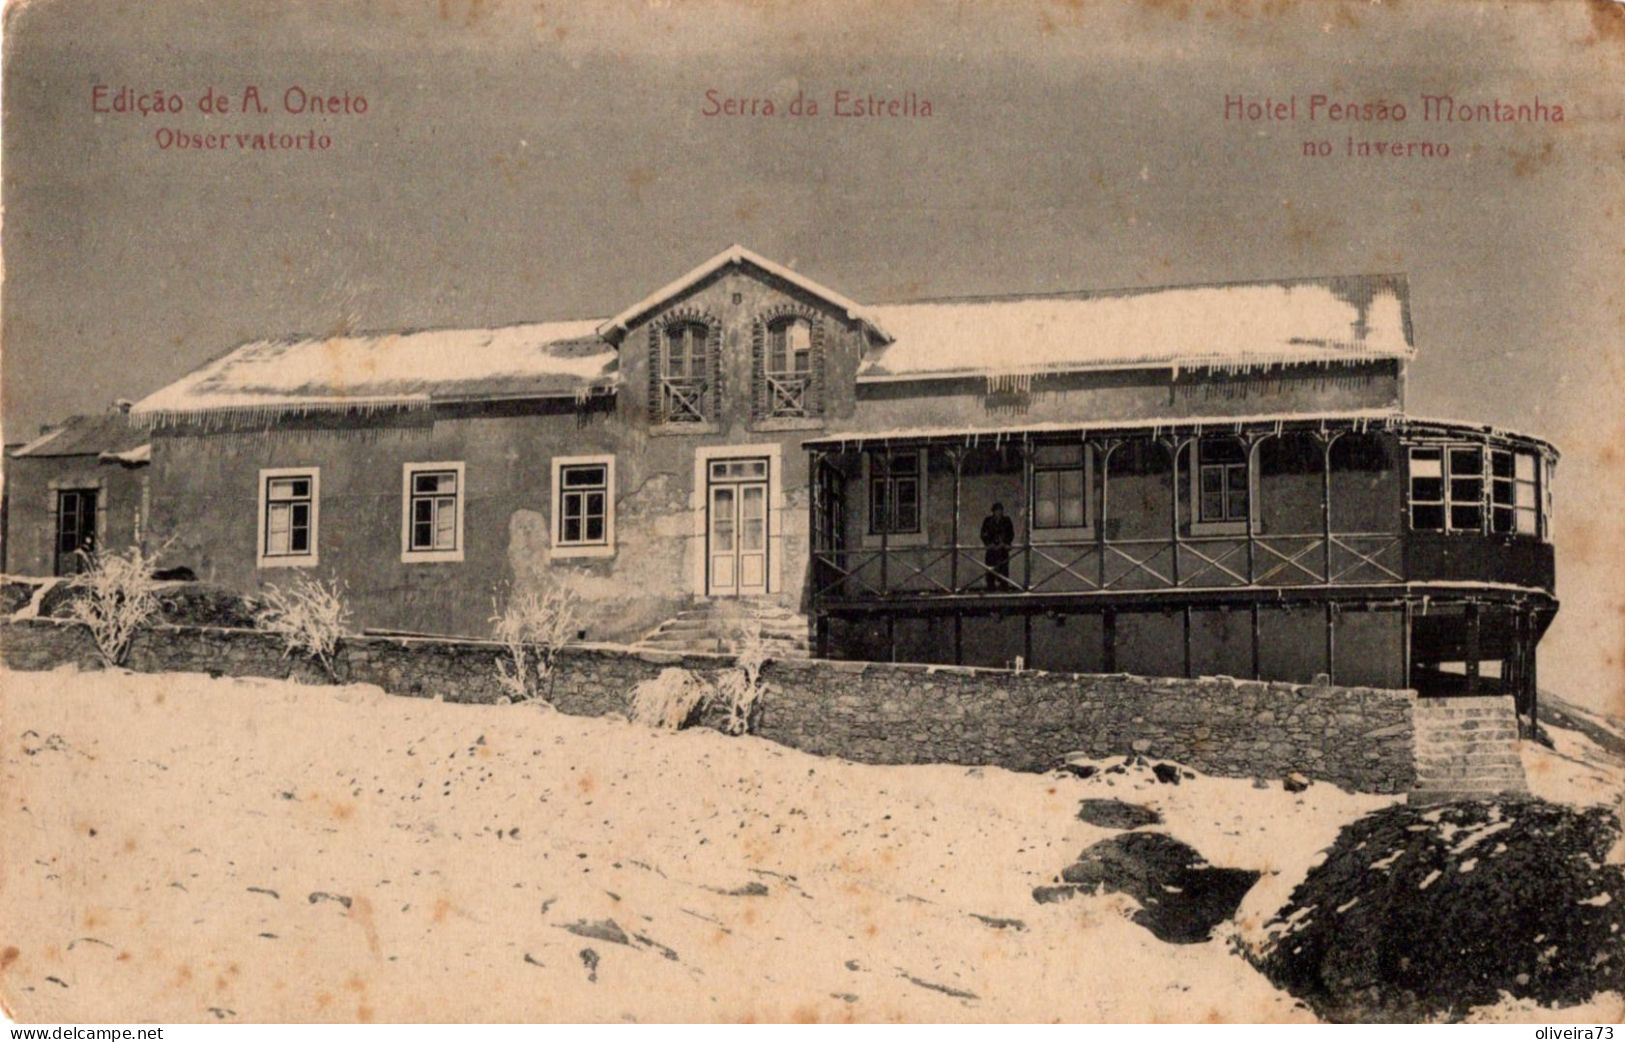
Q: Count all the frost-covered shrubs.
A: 5